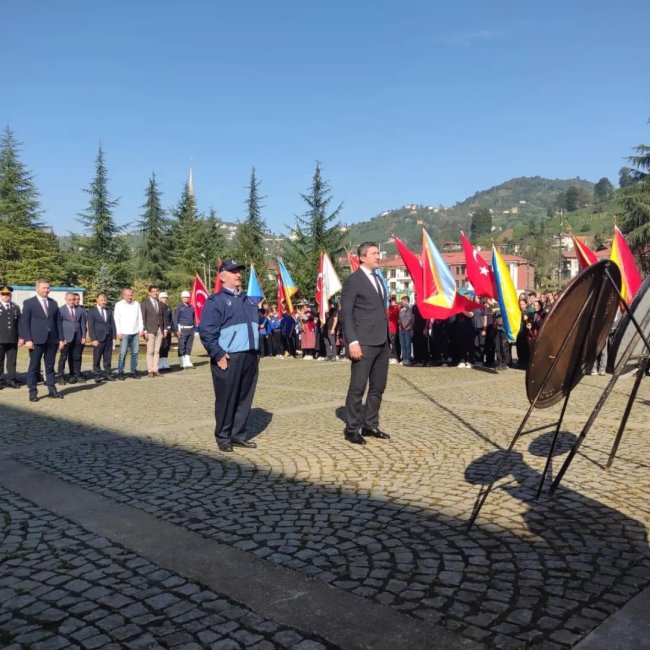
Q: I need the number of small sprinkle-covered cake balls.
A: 0